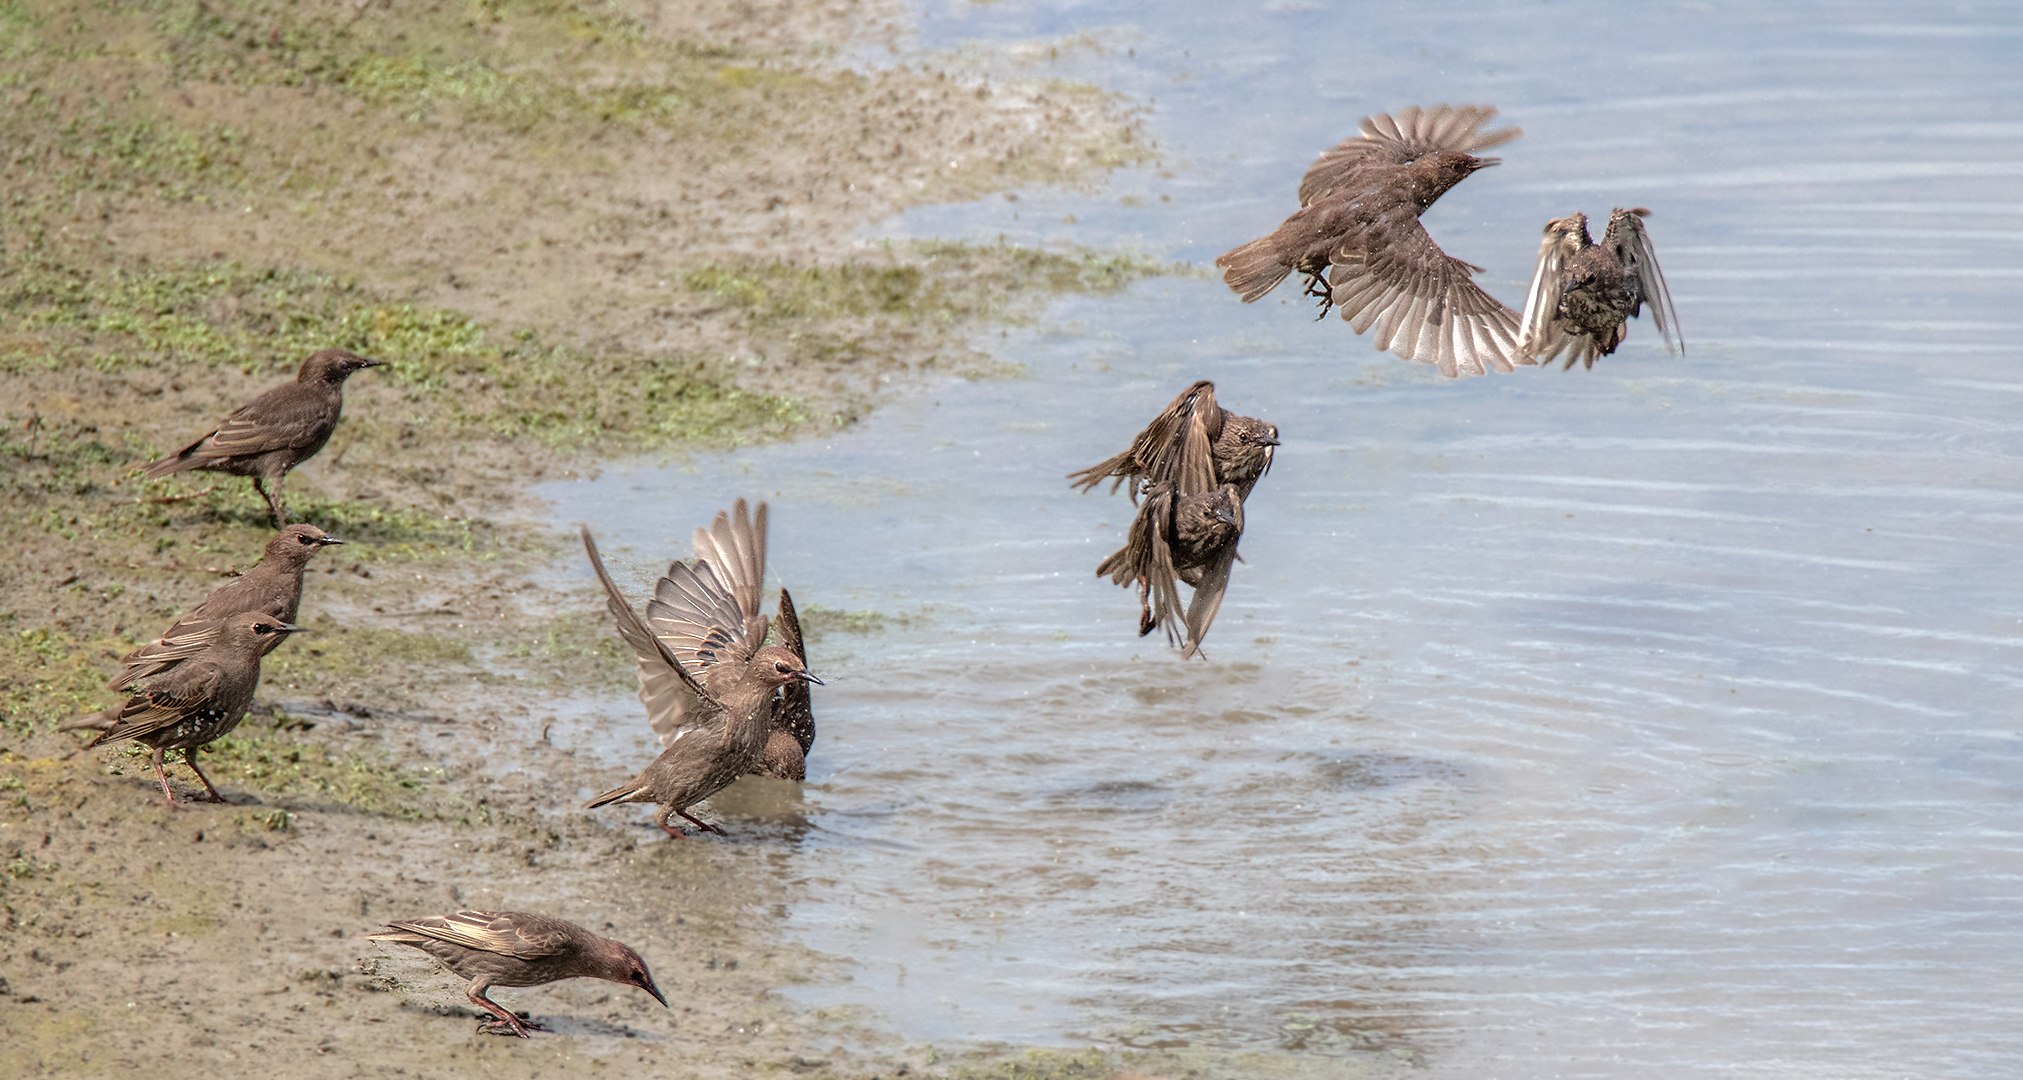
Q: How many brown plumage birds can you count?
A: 10